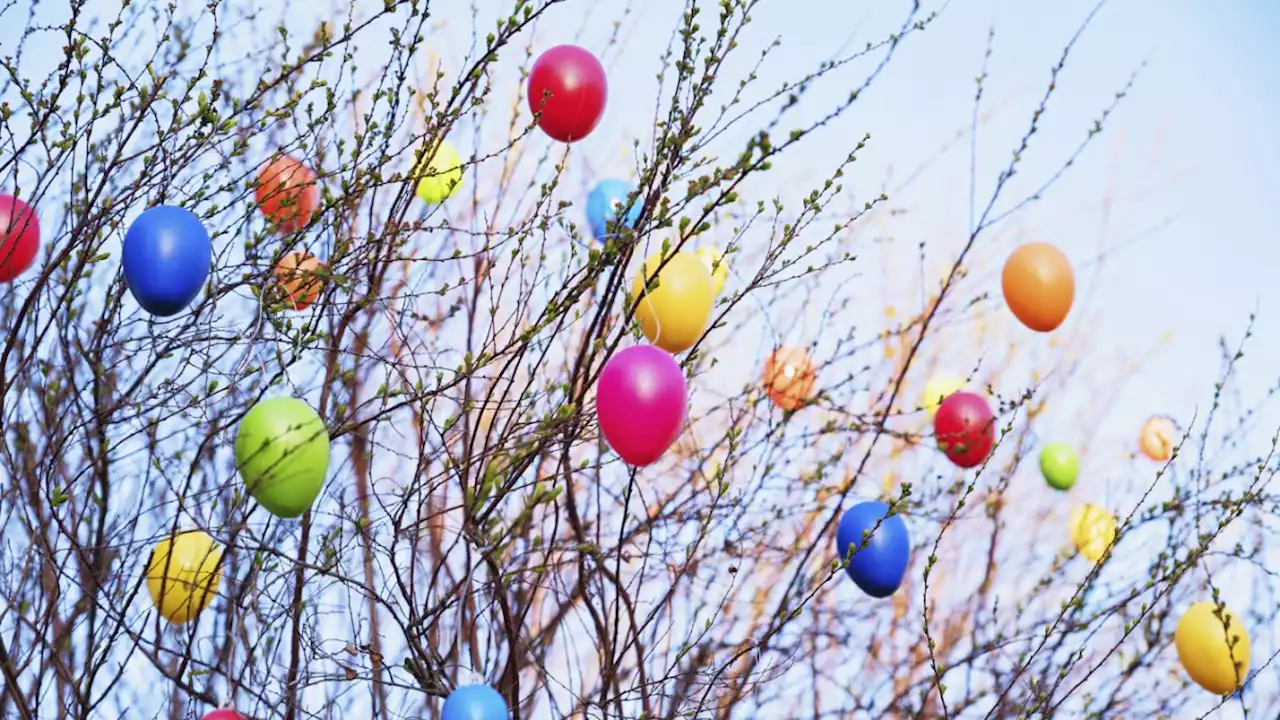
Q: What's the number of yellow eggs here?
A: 7